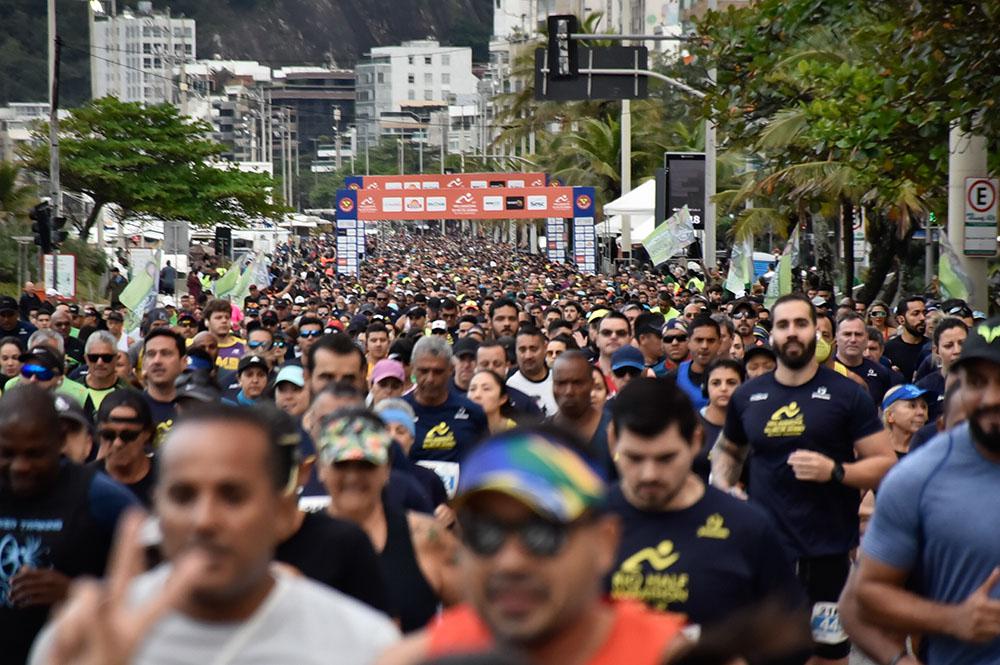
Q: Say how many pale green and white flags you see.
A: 7